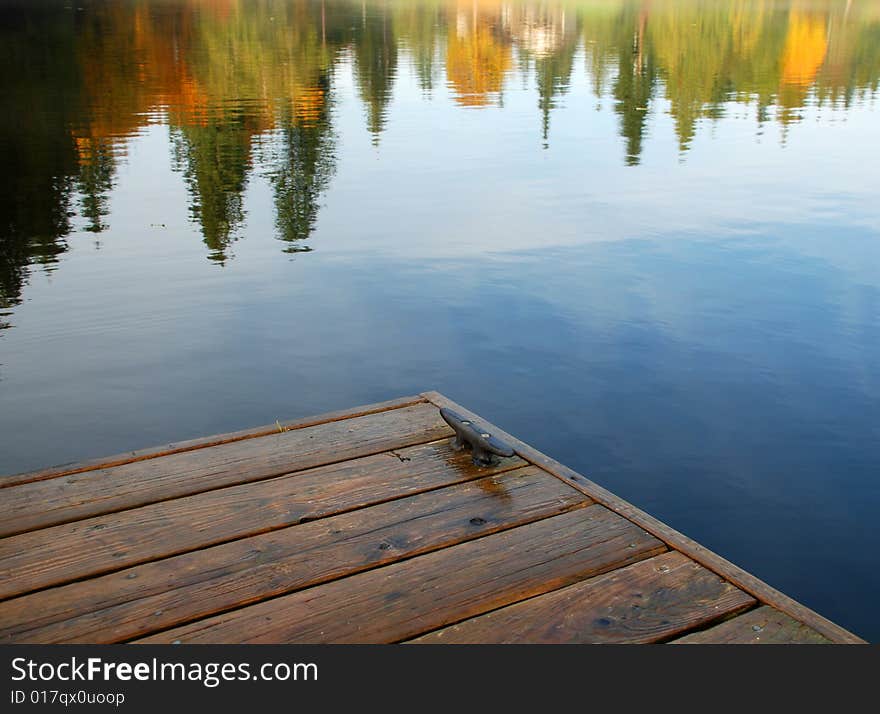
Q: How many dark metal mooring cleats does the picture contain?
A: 1